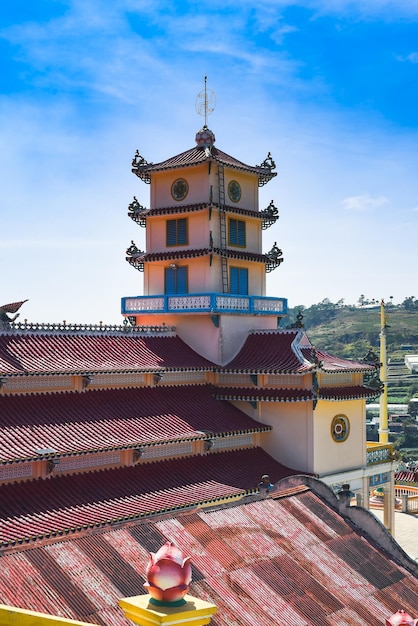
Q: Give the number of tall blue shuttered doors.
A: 2